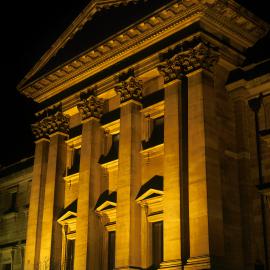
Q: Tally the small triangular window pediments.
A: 3